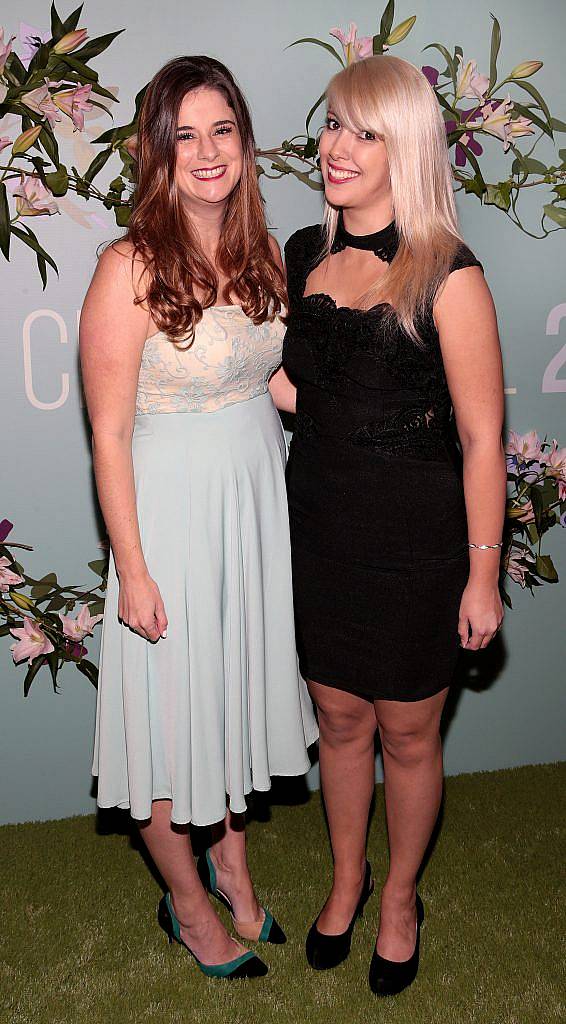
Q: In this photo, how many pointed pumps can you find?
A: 2